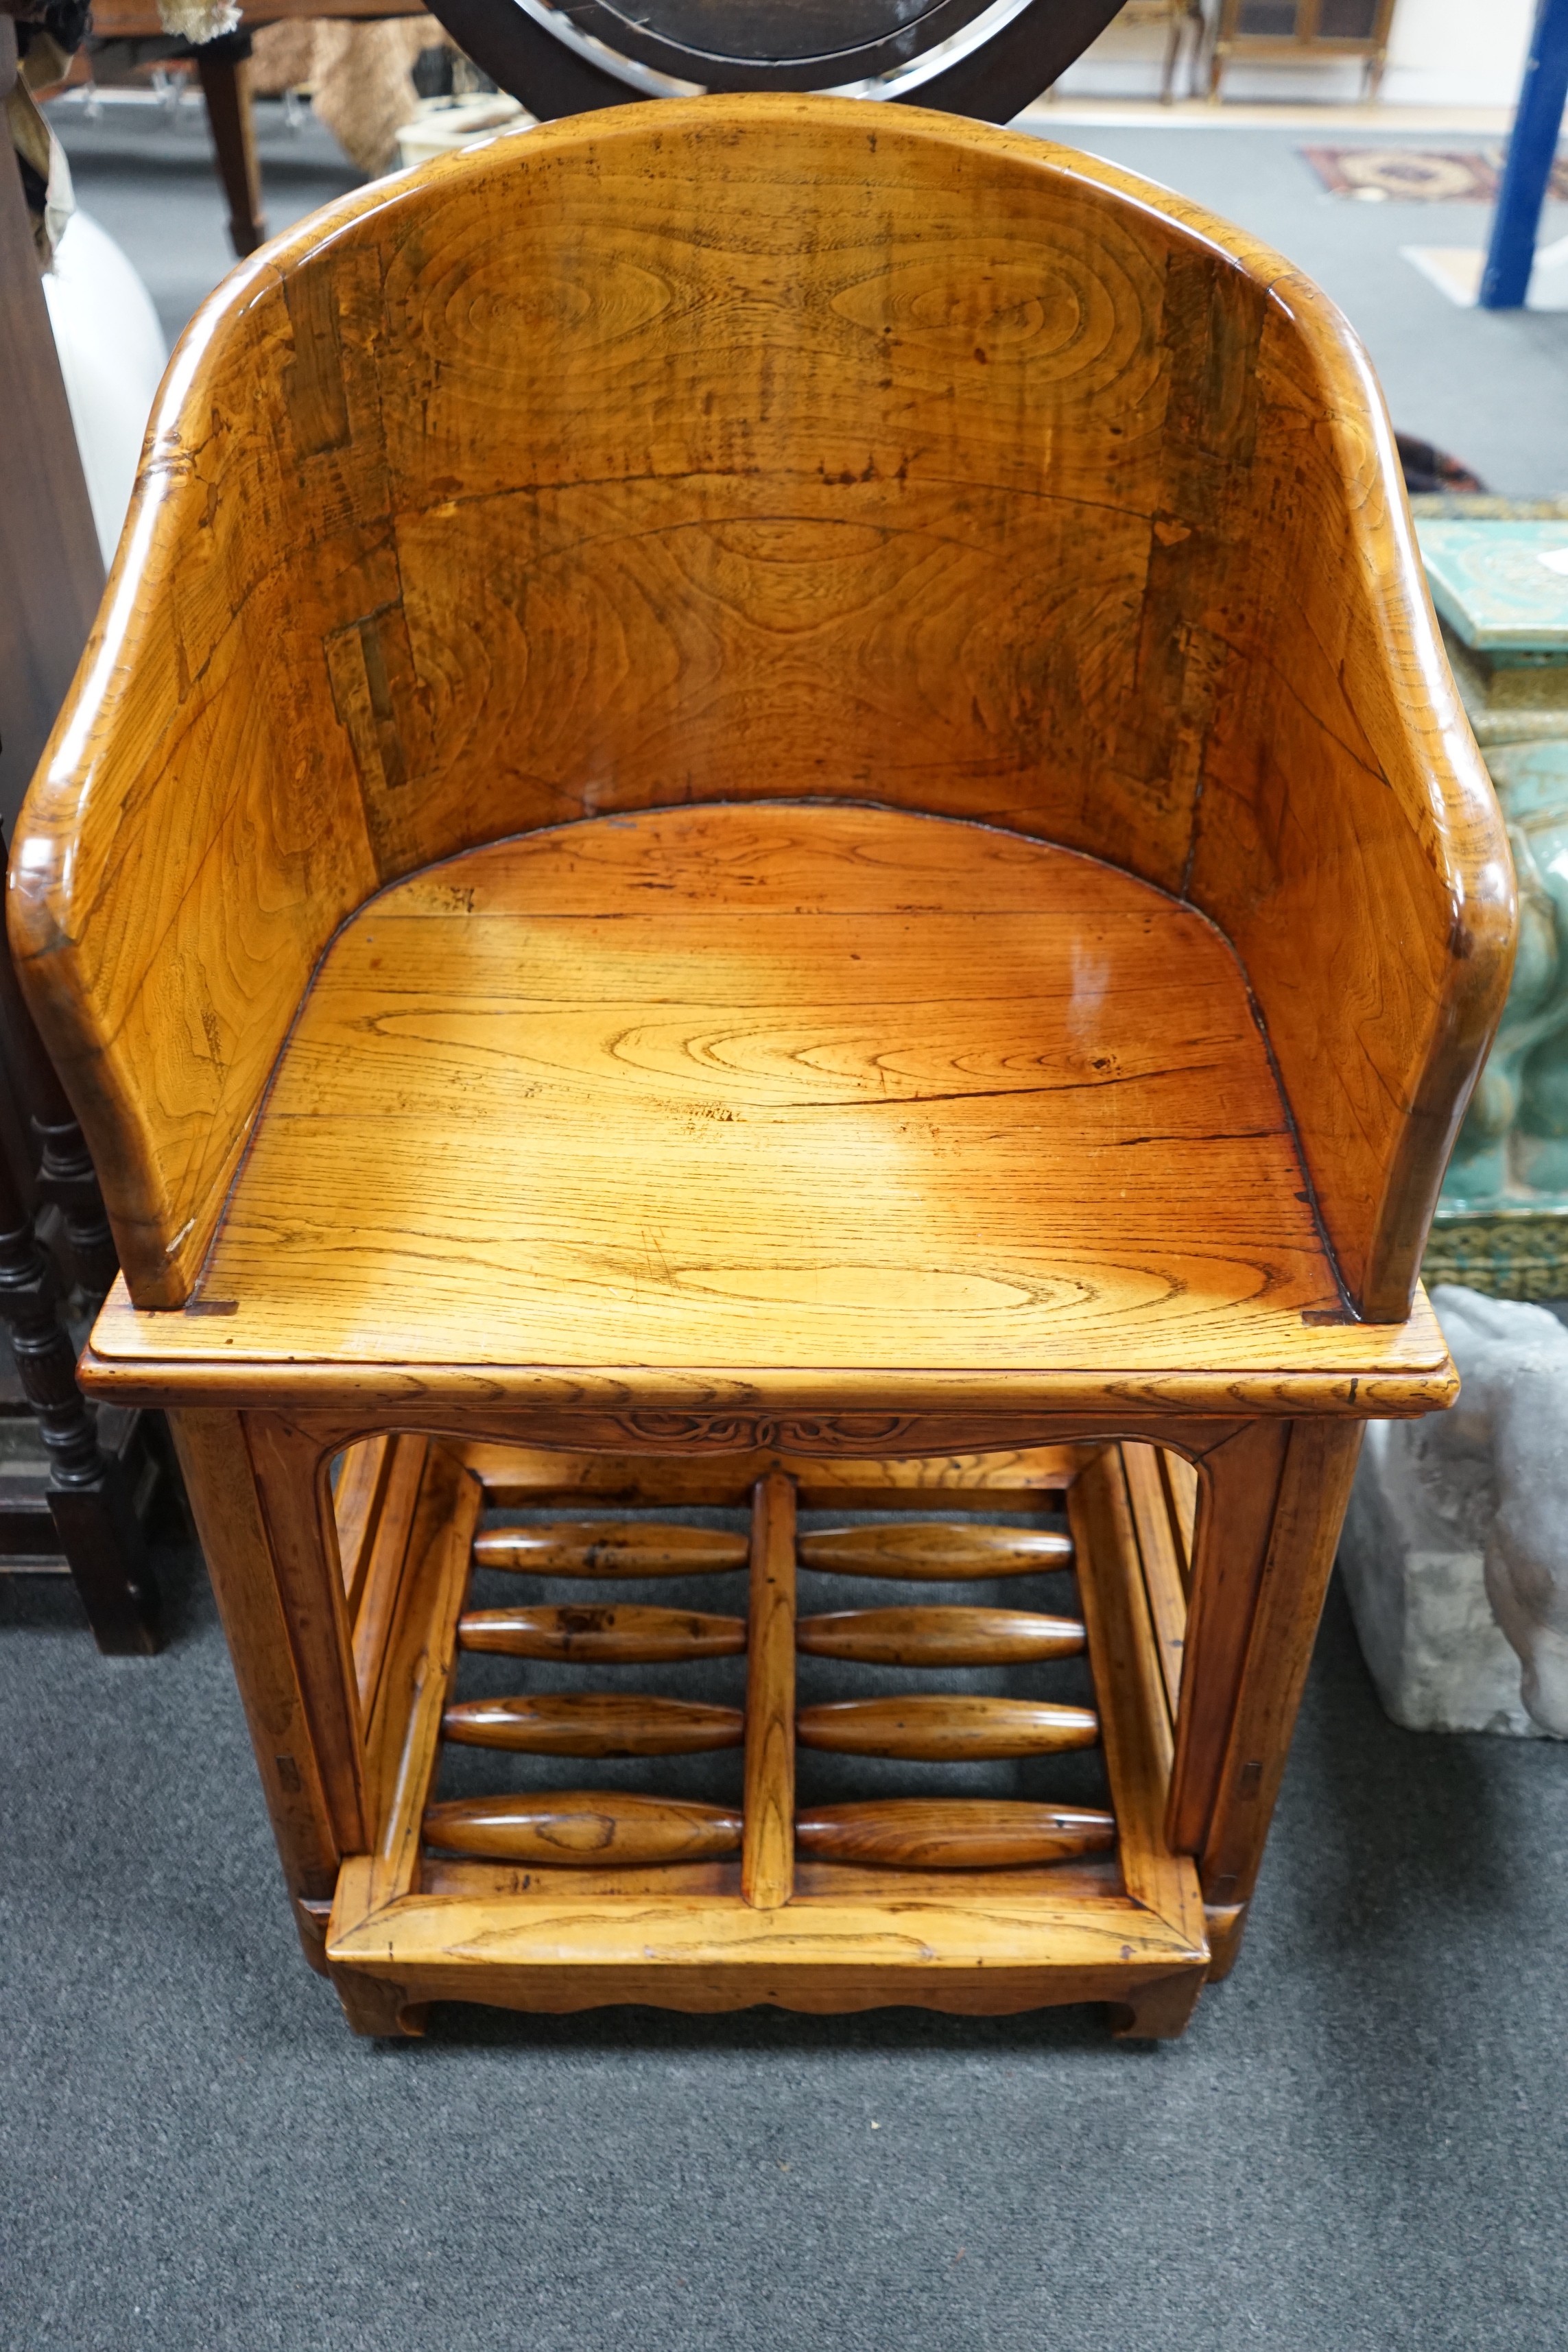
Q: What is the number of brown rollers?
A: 8